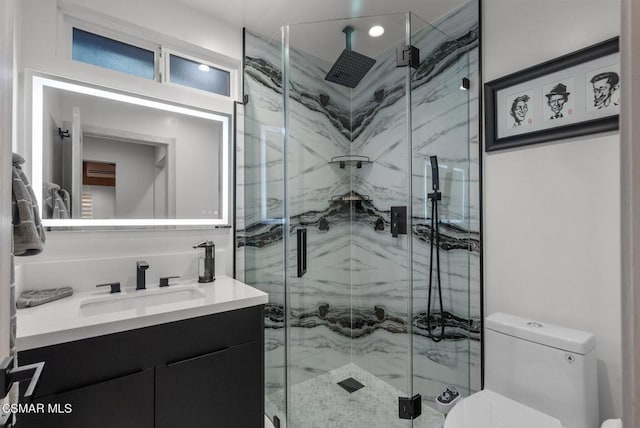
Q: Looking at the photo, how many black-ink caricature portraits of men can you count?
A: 3